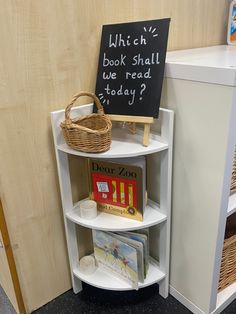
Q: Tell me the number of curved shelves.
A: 3